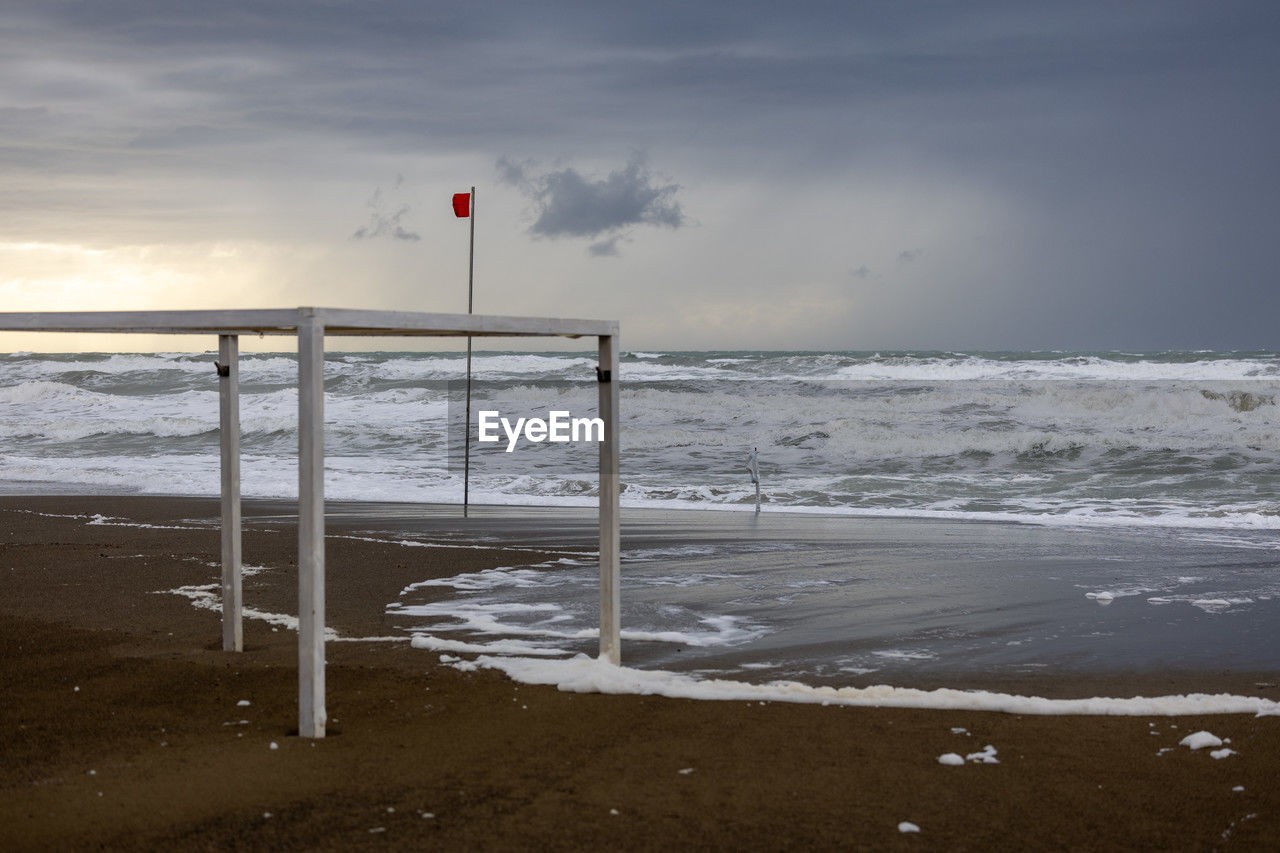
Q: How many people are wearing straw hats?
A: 0